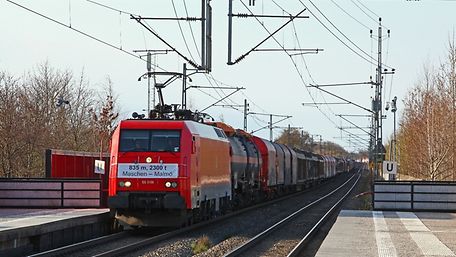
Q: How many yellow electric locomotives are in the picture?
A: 0